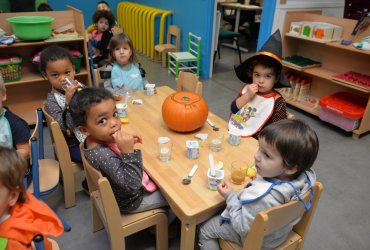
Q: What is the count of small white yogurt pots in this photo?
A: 5